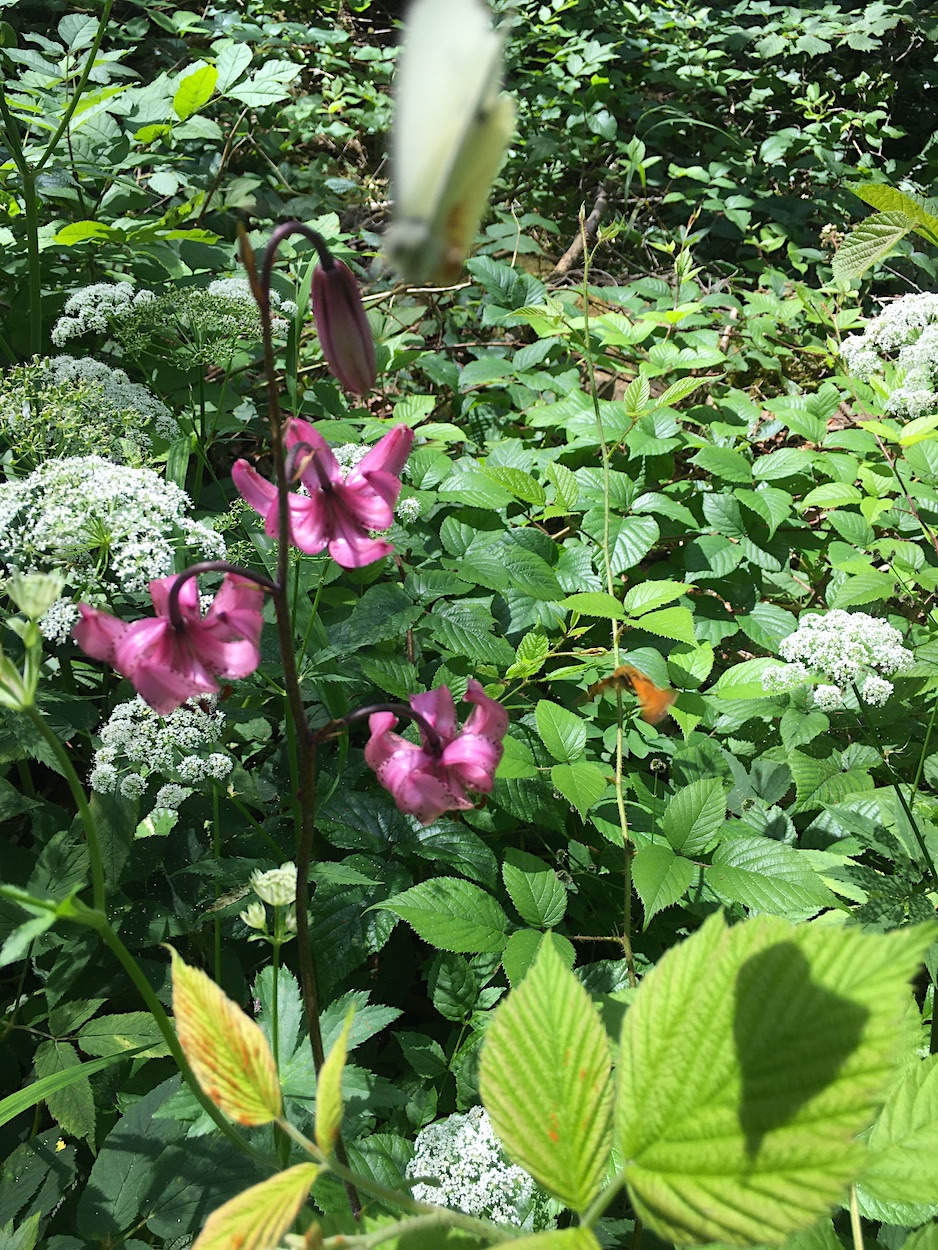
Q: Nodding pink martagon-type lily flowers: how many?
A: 3